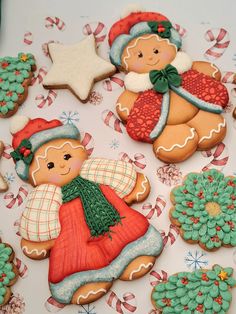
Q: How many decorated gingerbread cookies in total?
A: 2